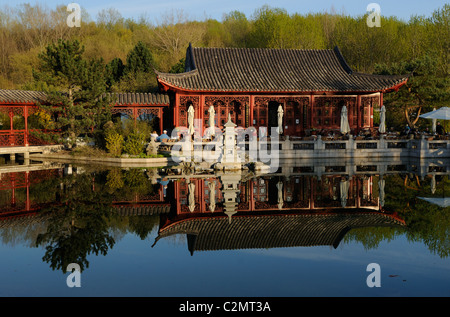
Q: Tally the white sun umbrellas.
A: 7